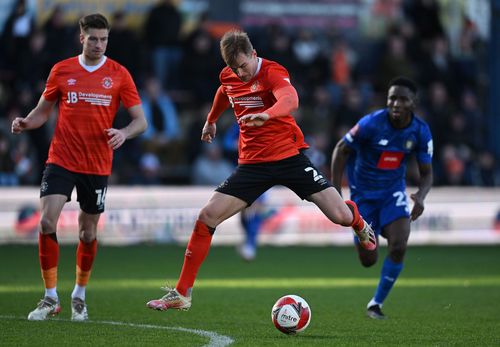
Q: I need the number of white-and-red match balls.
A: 1